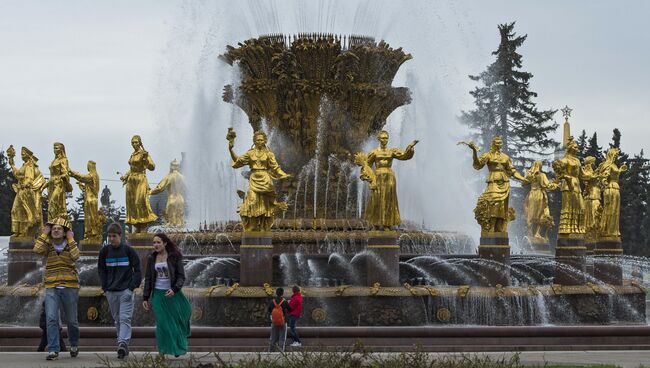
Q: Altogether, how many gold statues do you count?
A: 12